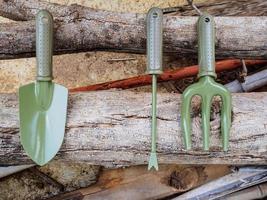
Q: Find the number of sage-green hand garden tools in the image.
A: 3